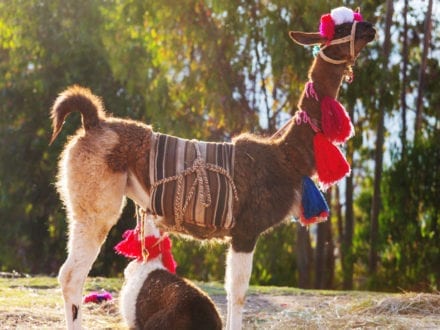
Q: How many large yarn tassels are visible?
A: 3